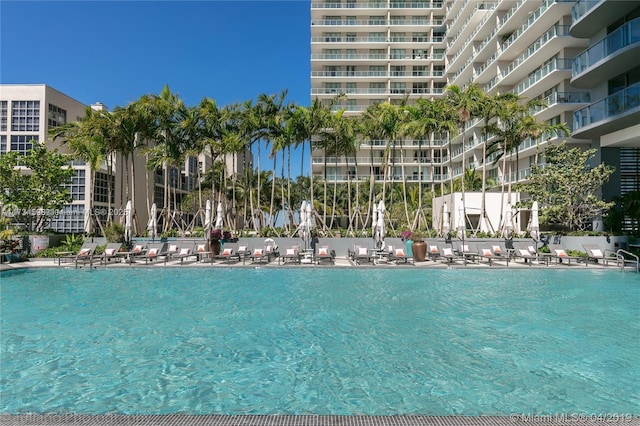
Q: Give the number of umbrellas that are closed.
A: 12